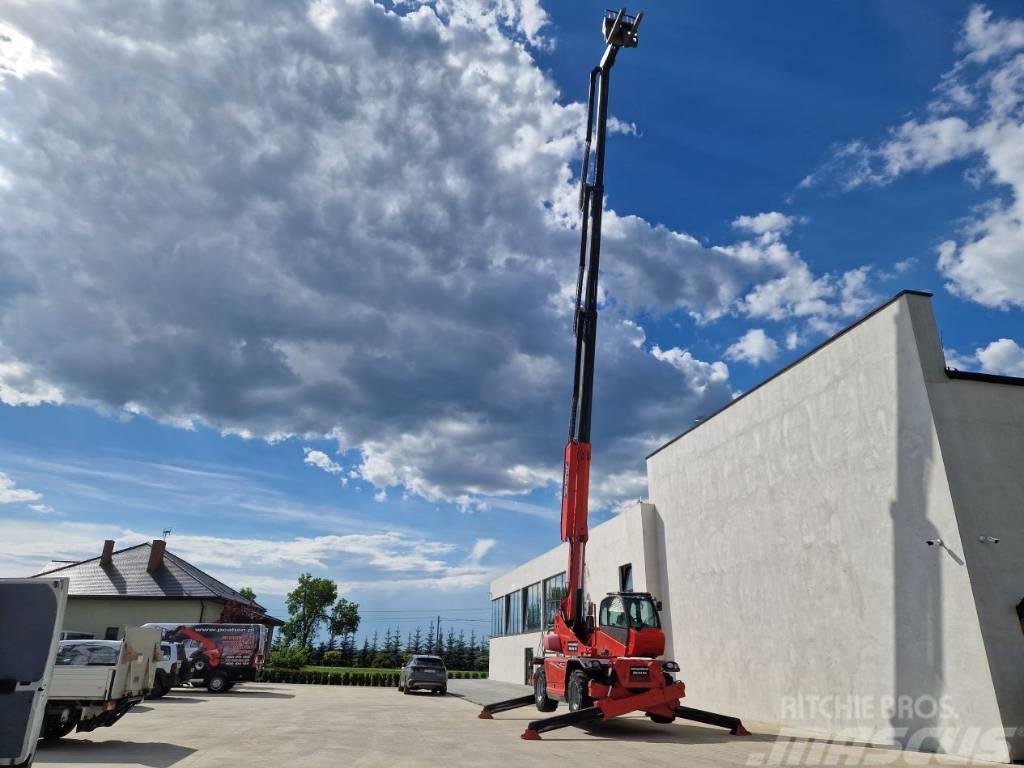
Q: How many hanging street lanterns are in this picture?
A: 0